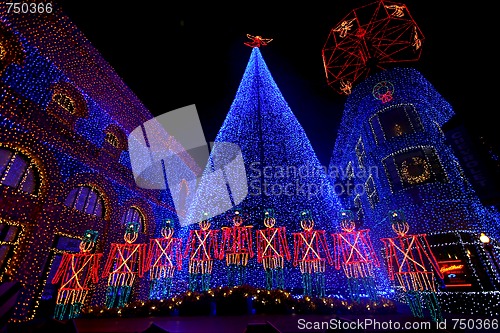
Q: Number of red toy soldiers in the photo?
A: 9